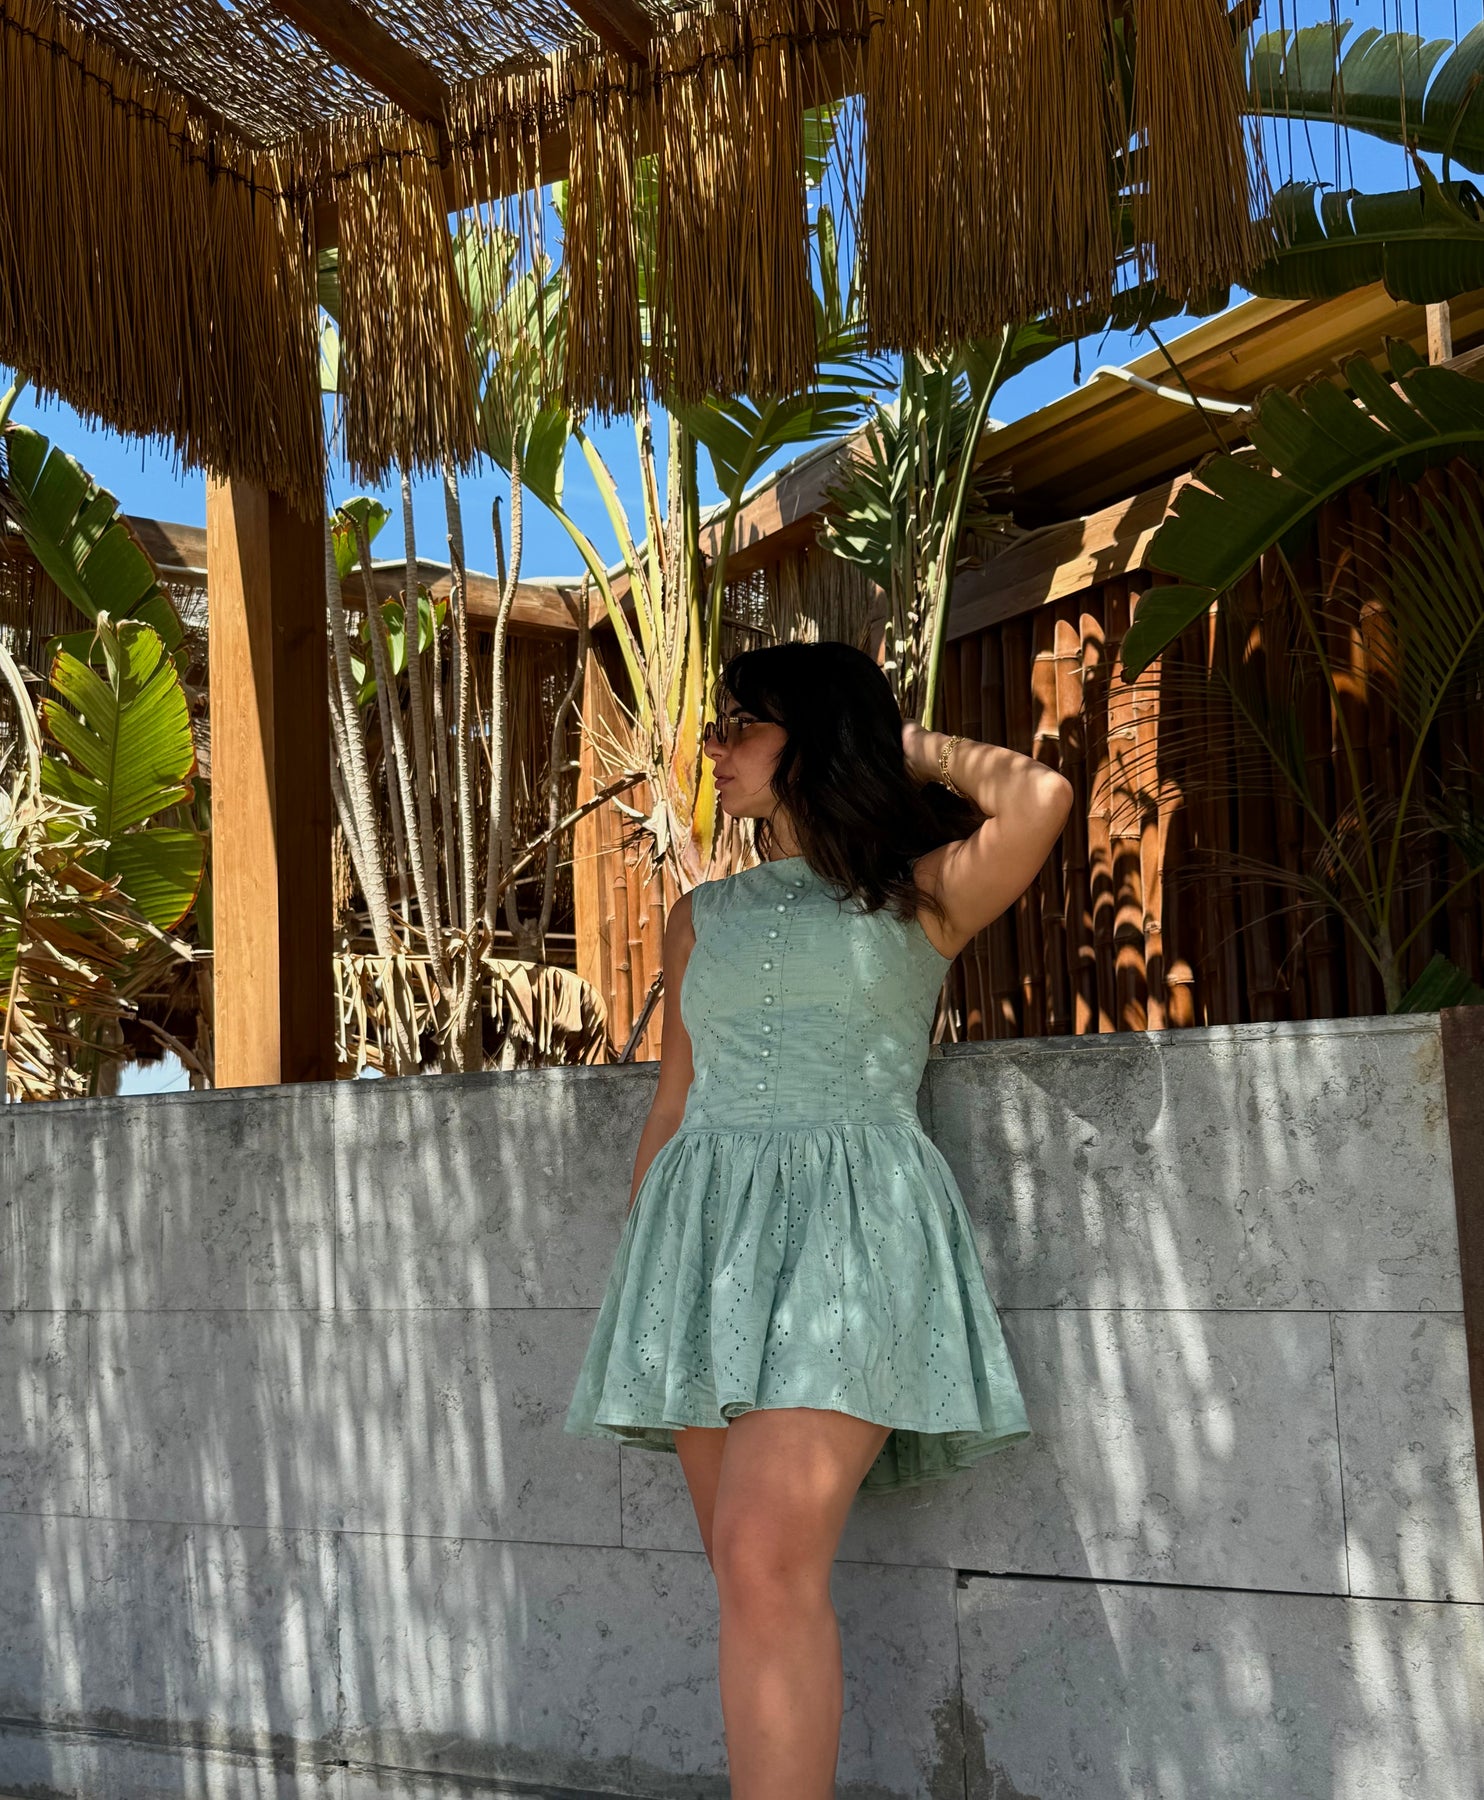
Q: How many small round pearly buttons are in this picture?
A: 9